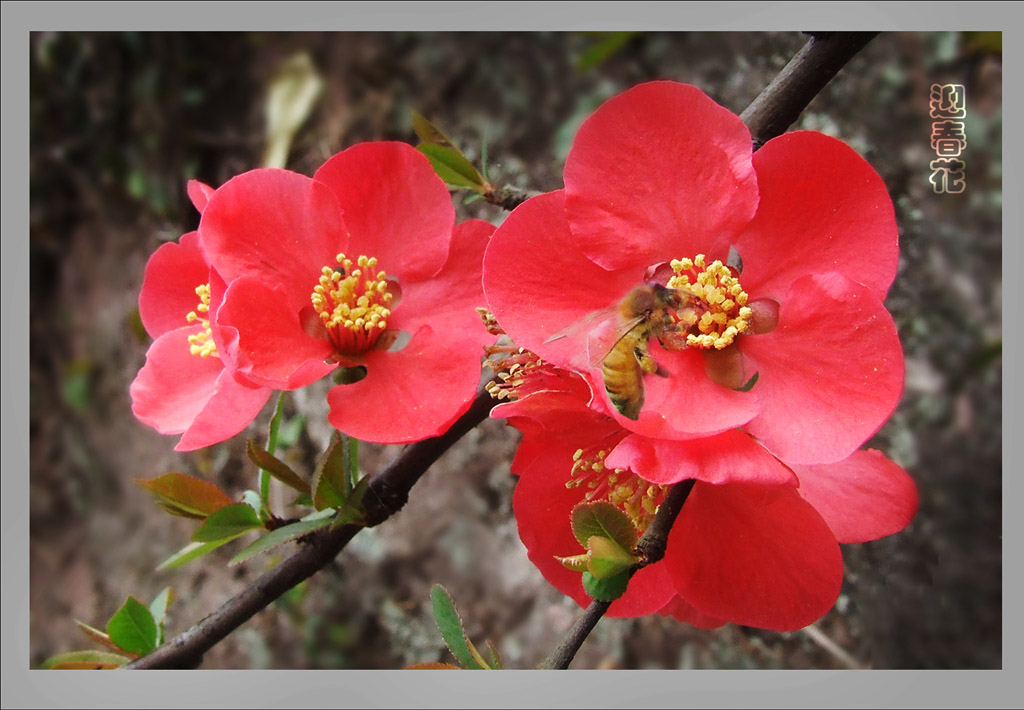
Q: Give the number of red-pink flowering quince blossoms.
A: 5